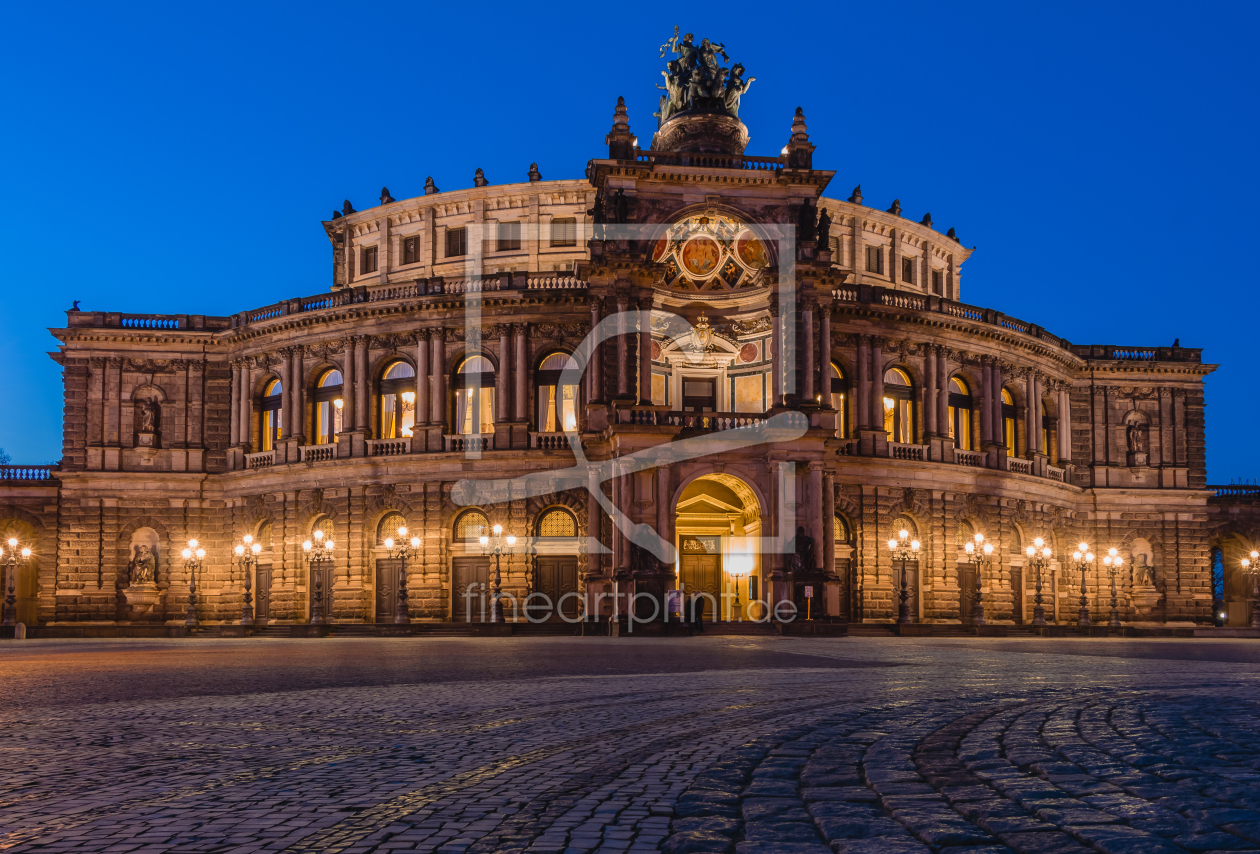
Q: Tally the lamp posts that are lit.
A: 13